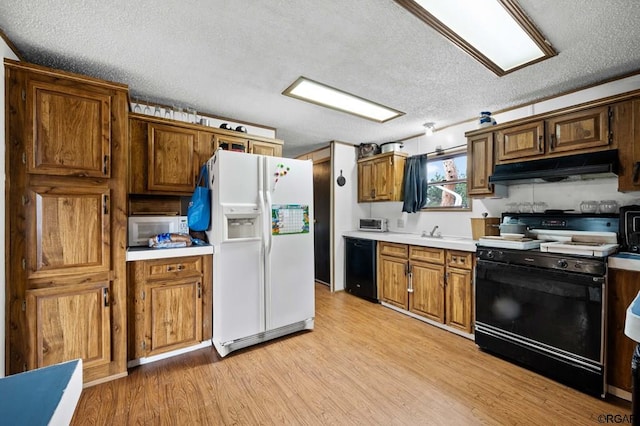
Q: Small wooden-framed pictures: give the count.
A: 0